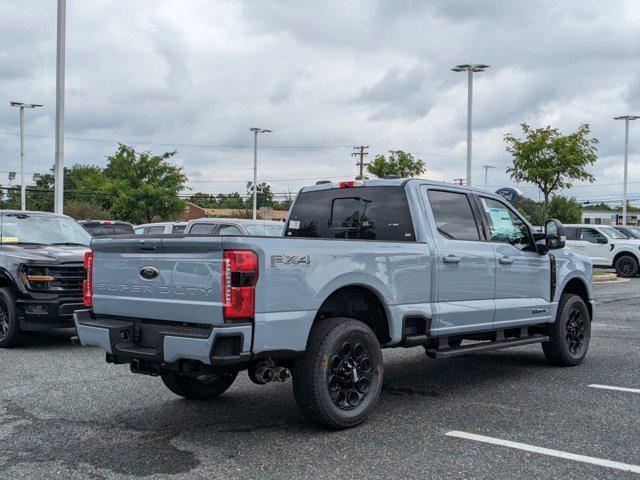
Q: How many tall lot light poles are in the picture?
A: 6